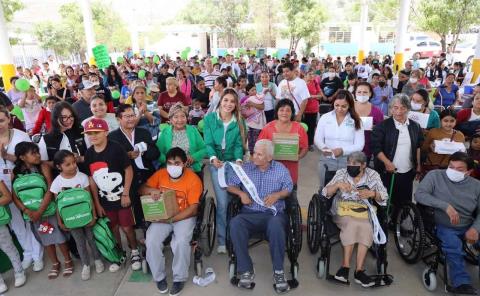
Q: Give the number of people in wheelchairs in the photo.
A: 4